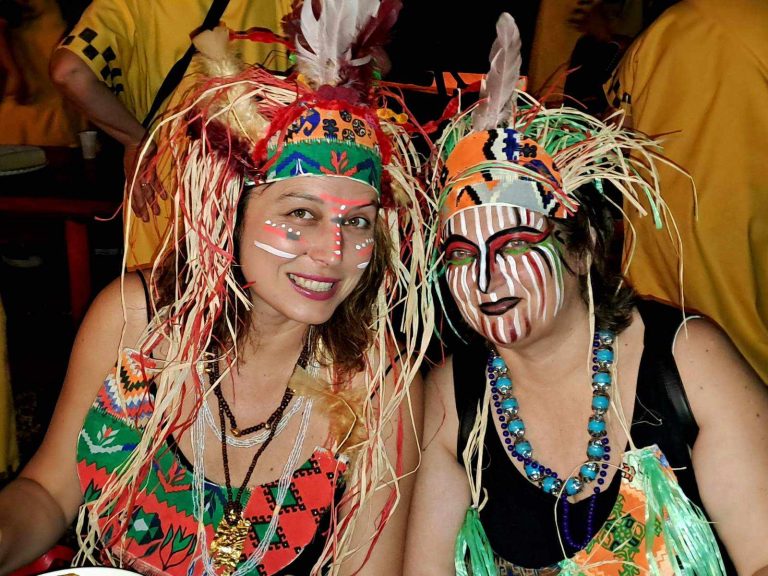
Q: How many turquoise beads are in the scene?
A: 15